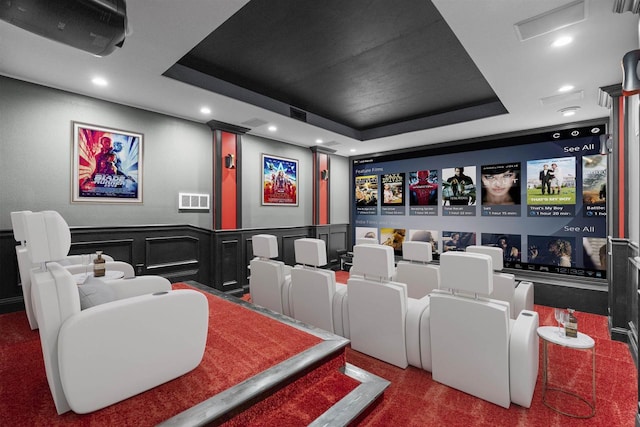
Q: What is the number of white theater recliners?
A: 9